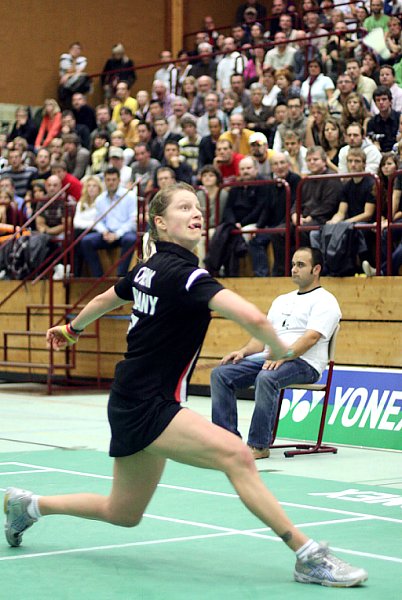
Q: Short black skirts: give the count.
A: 1